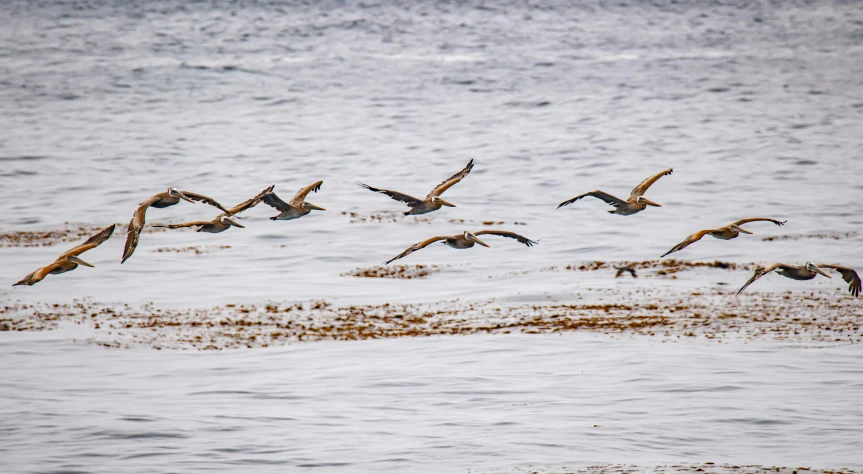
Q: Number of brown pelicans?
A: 9